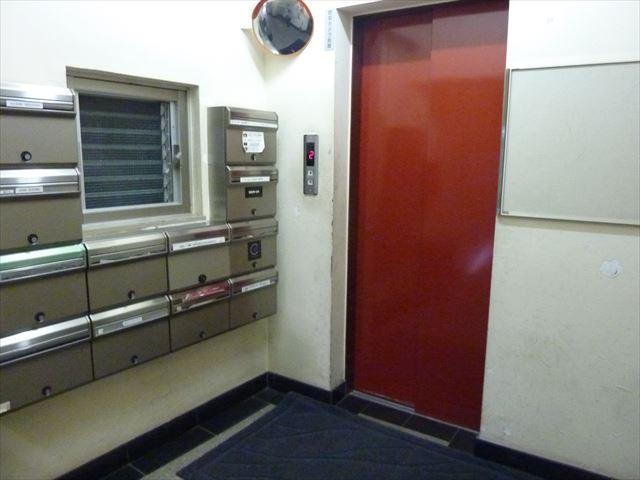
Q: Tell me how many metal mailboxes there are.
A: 12